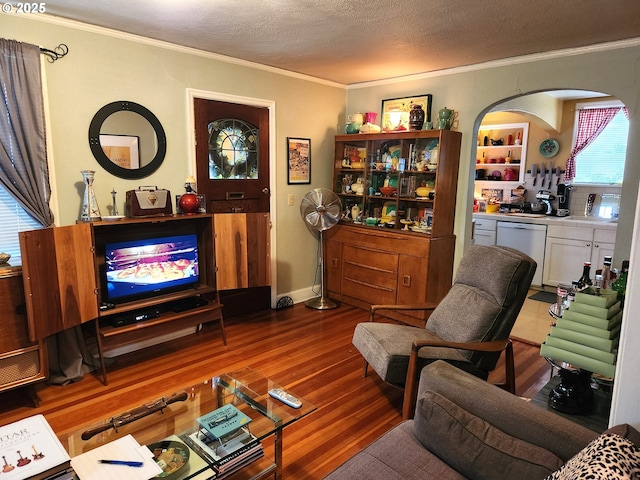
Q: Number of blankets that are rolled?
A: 0